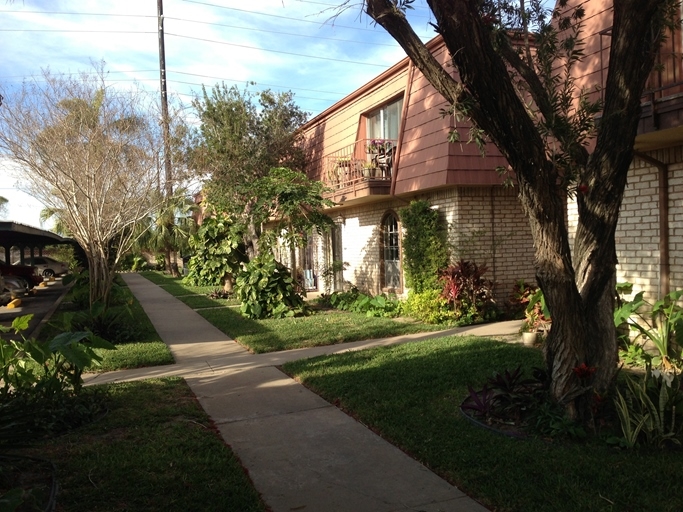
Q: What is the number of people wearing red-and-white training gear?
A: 0